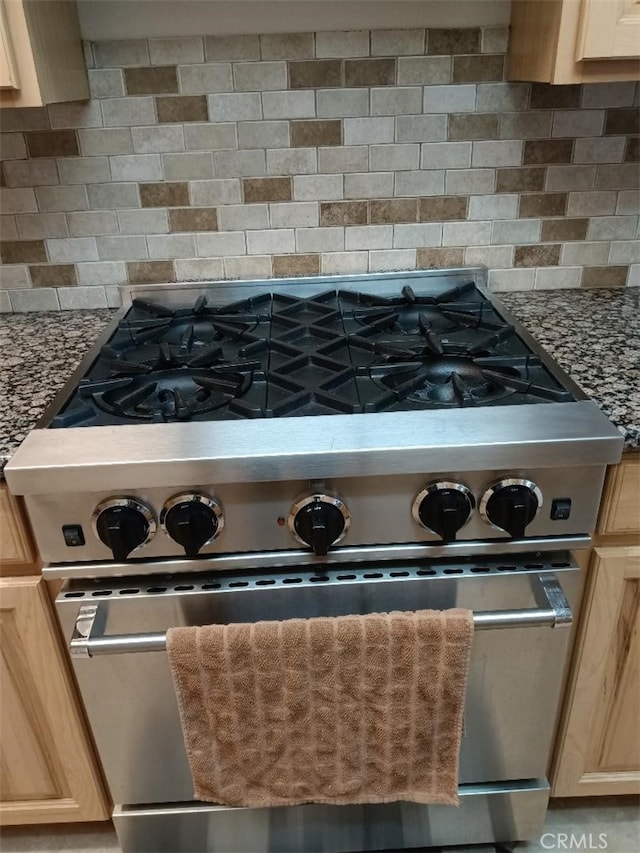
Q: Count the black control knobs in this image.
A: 5